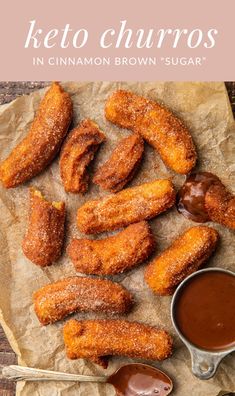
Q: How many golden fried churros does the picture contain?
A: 11